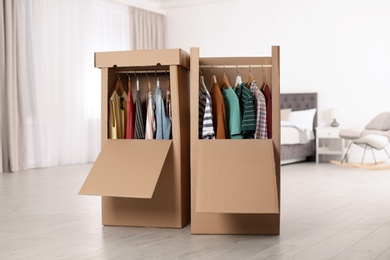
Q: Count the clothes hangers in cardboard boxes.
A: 12